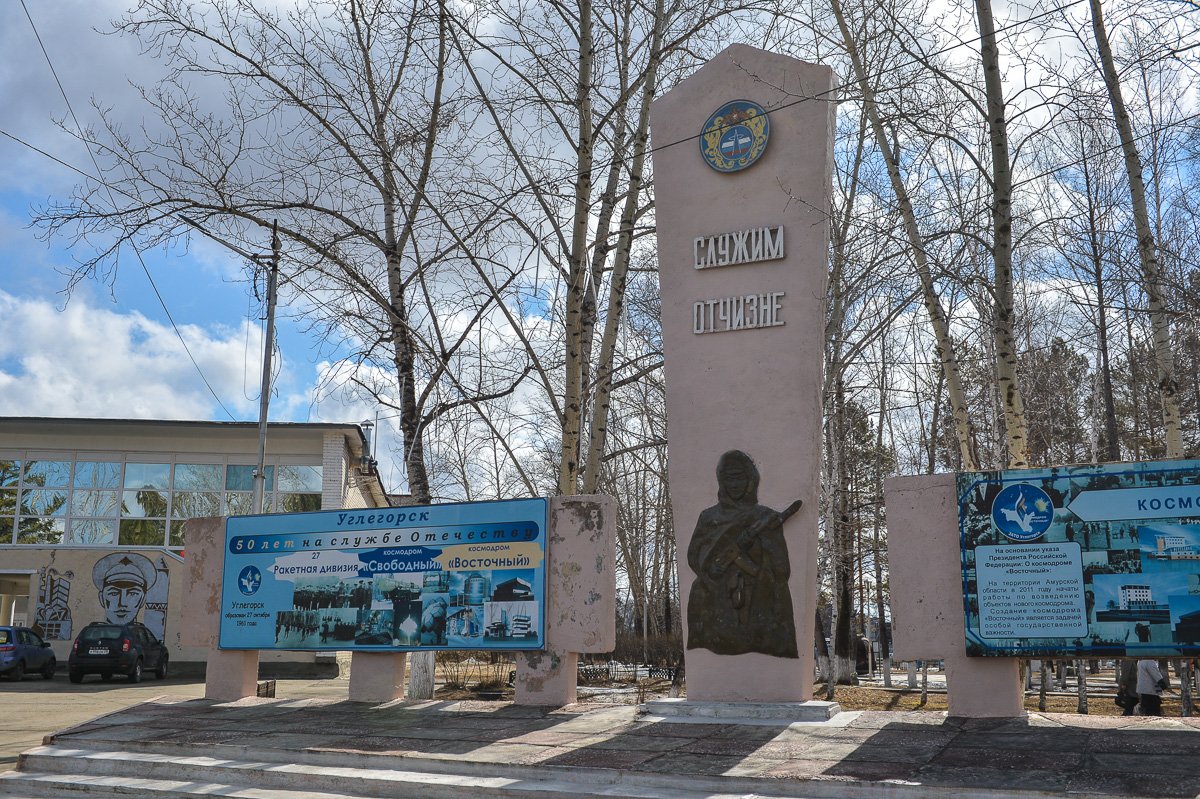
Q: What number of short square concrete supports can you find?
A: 4